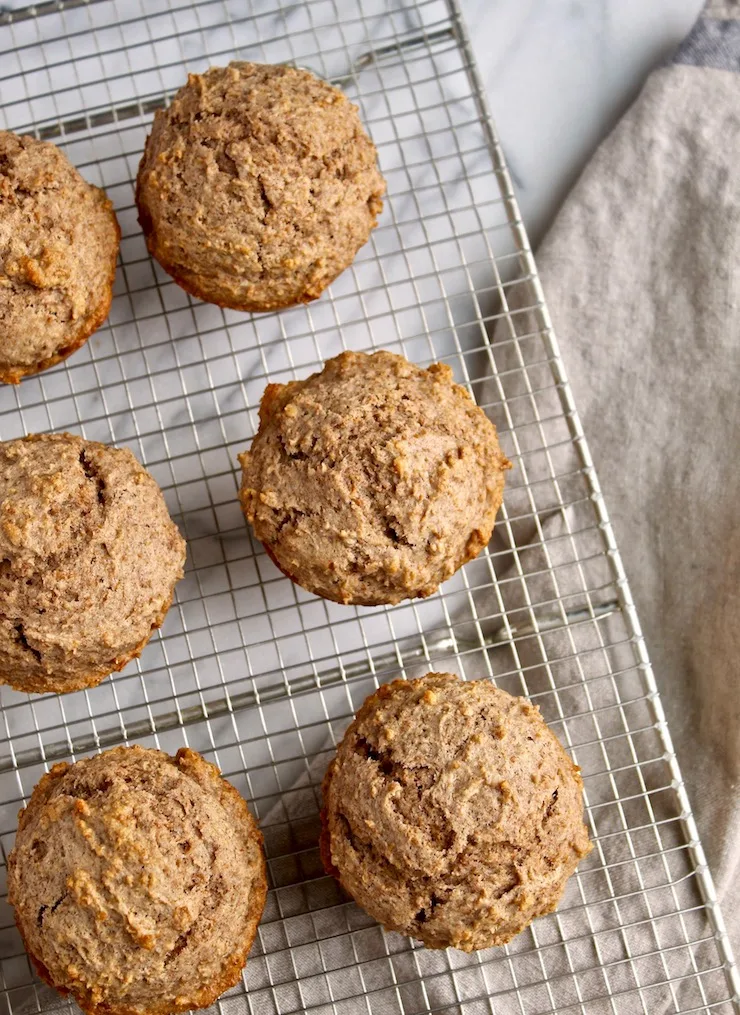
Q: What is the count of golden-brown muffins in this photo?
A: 6